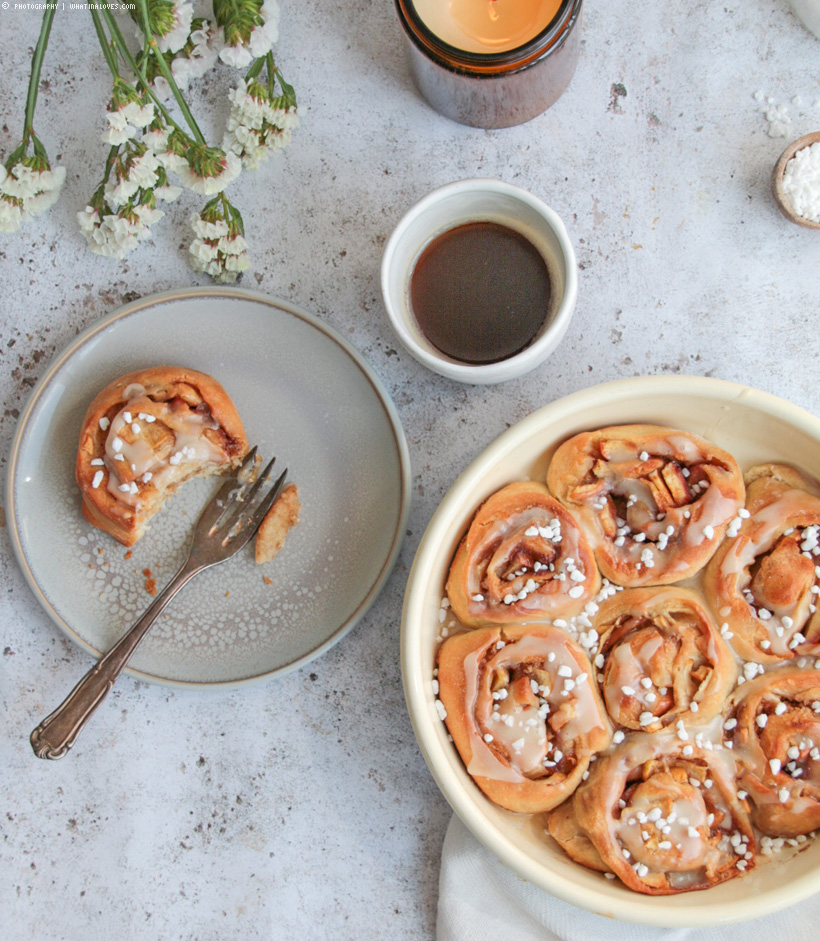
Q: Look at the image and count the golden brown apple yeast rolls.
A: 8